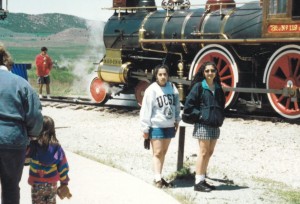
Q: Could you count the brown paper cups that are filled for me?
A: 0